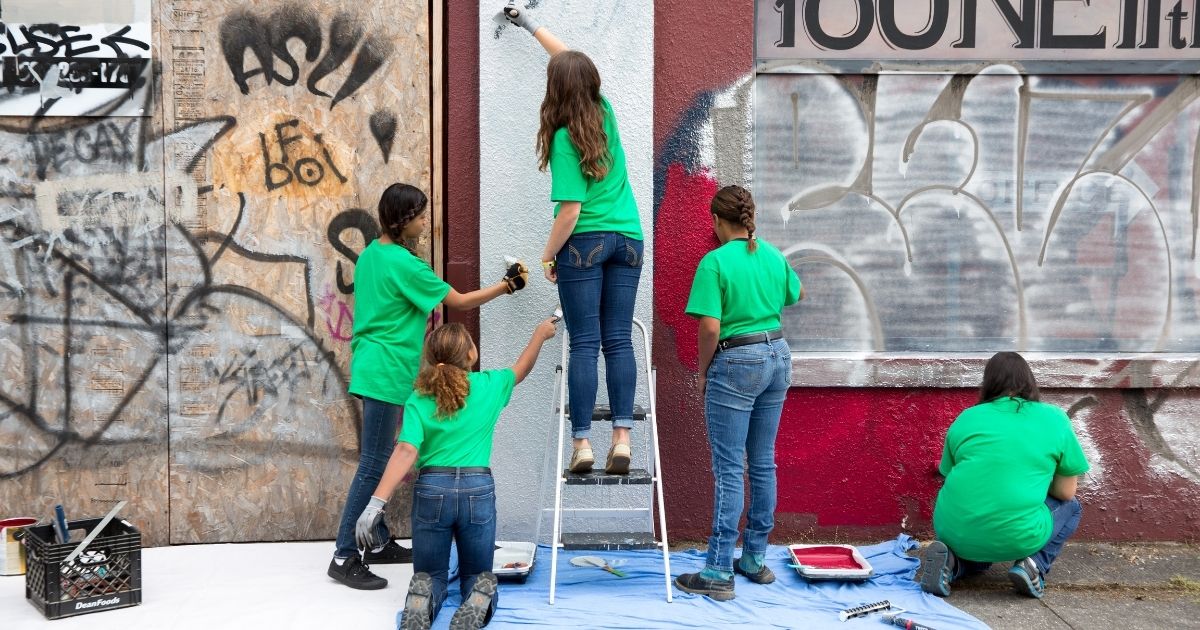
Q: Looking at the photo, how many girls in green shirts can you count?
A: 5